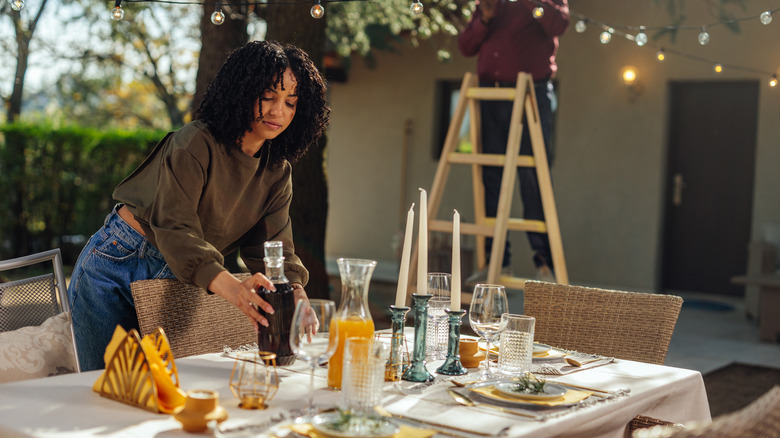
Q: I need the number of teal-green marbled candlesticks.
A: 3